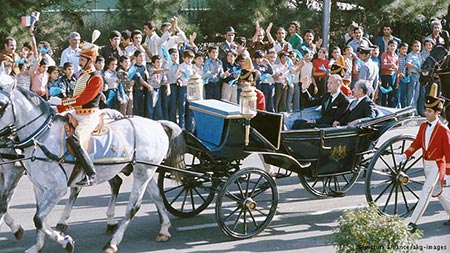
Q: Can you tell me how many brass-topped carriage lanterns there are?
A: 2